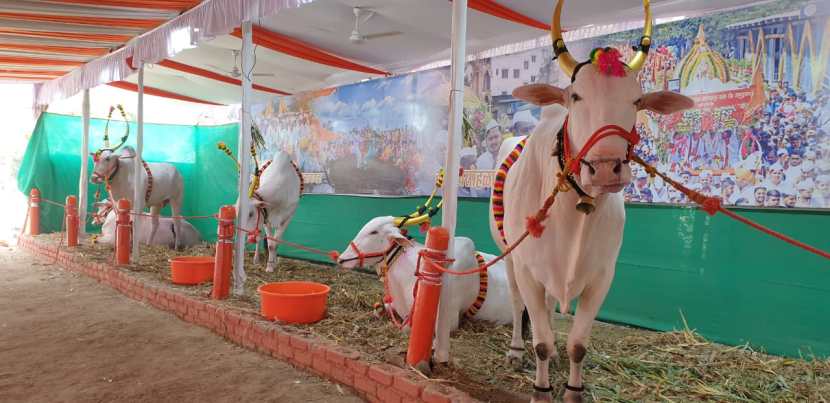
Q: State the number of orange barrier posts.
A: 5